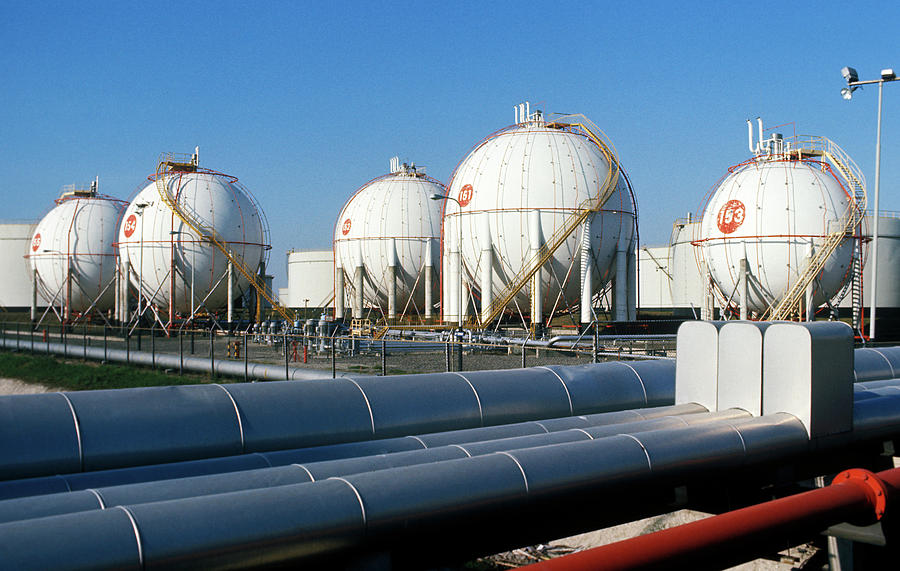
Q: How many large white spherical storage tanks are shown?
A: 5